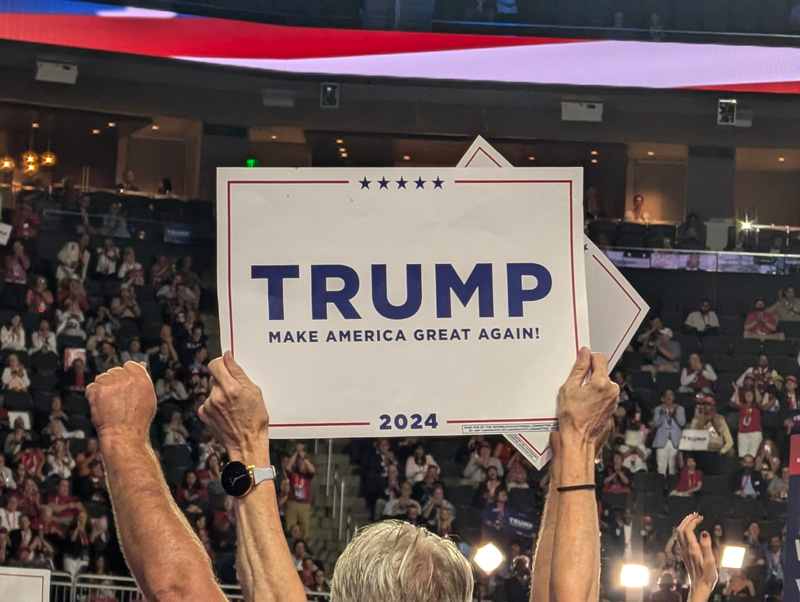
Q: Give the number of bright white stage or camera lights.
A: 3